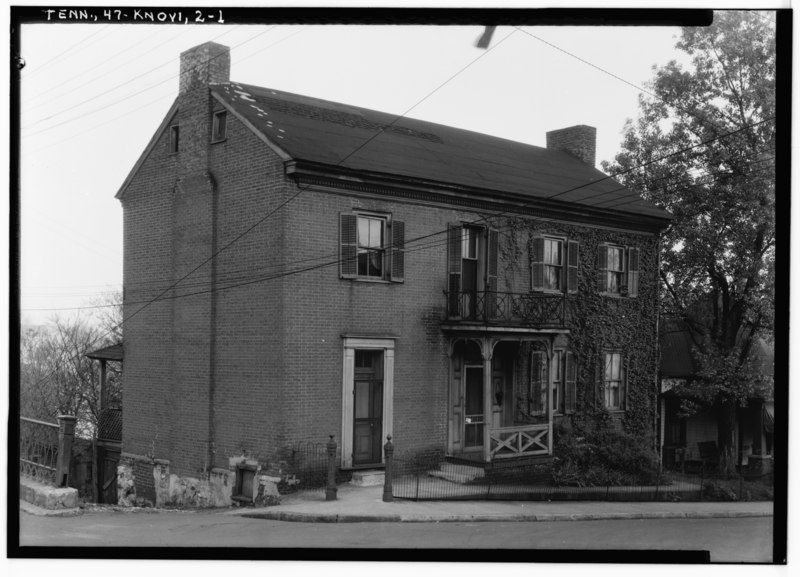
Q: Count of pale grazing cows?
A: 0